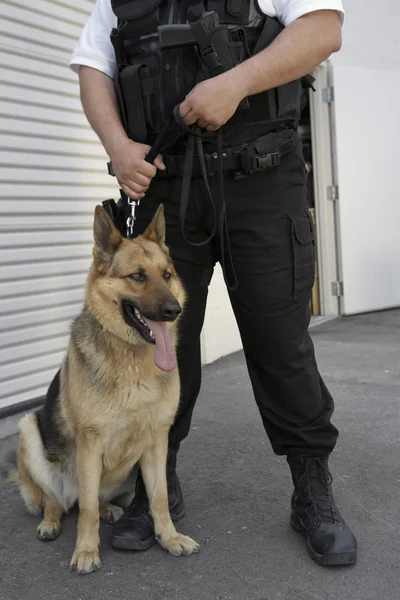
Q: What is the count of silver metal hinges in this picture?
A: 3